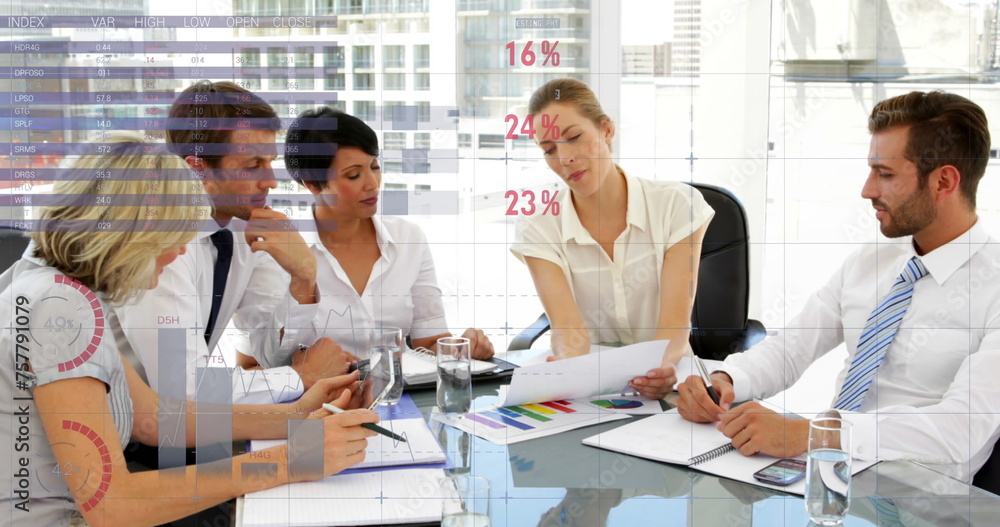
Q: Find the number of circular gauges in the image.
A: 2